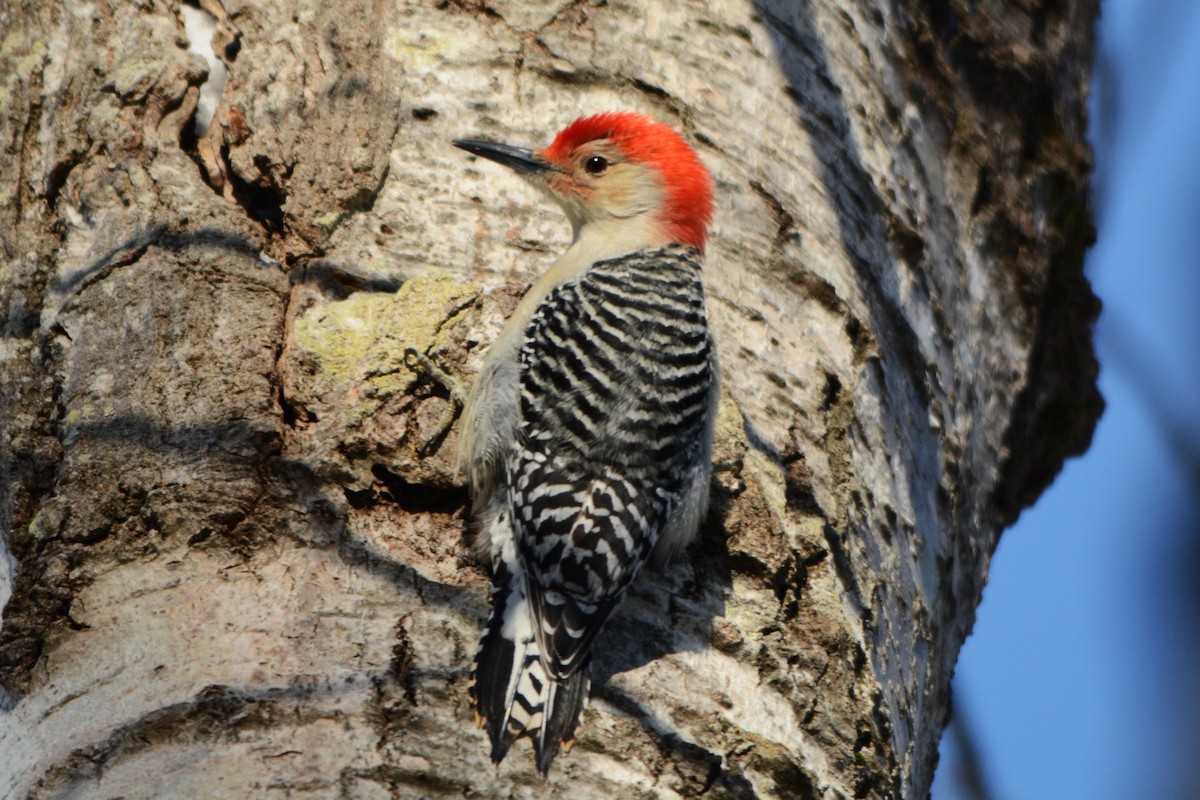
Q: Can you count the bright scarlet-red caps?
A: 1